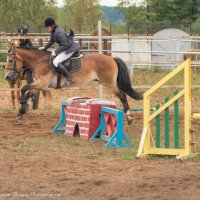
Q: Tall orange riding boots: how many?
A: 0